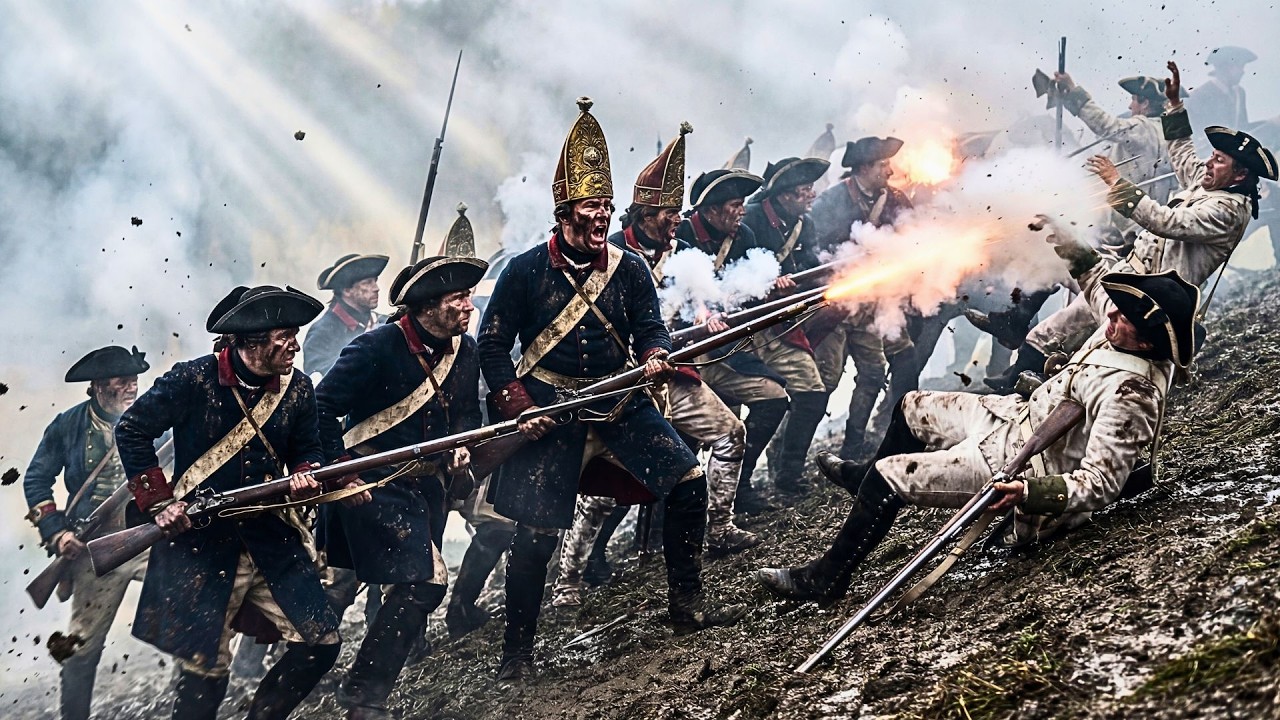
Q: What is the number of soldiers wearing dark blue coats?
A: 9